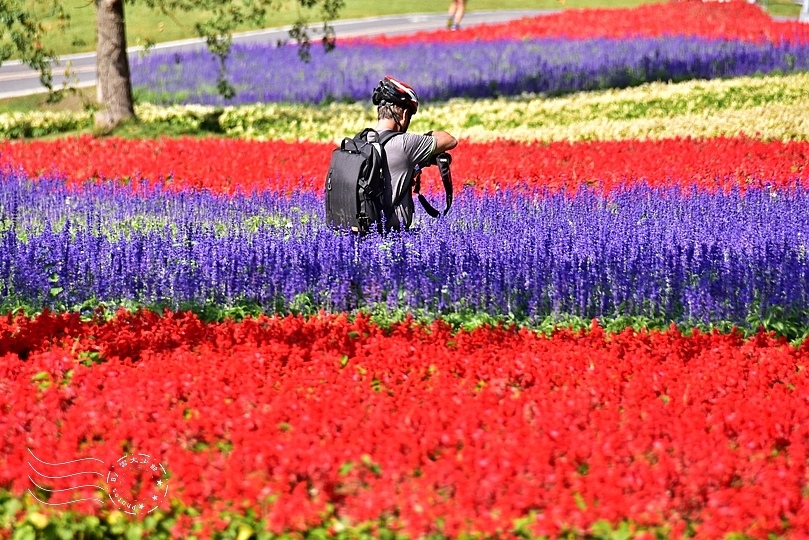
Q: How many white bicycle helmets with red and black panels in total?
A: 1